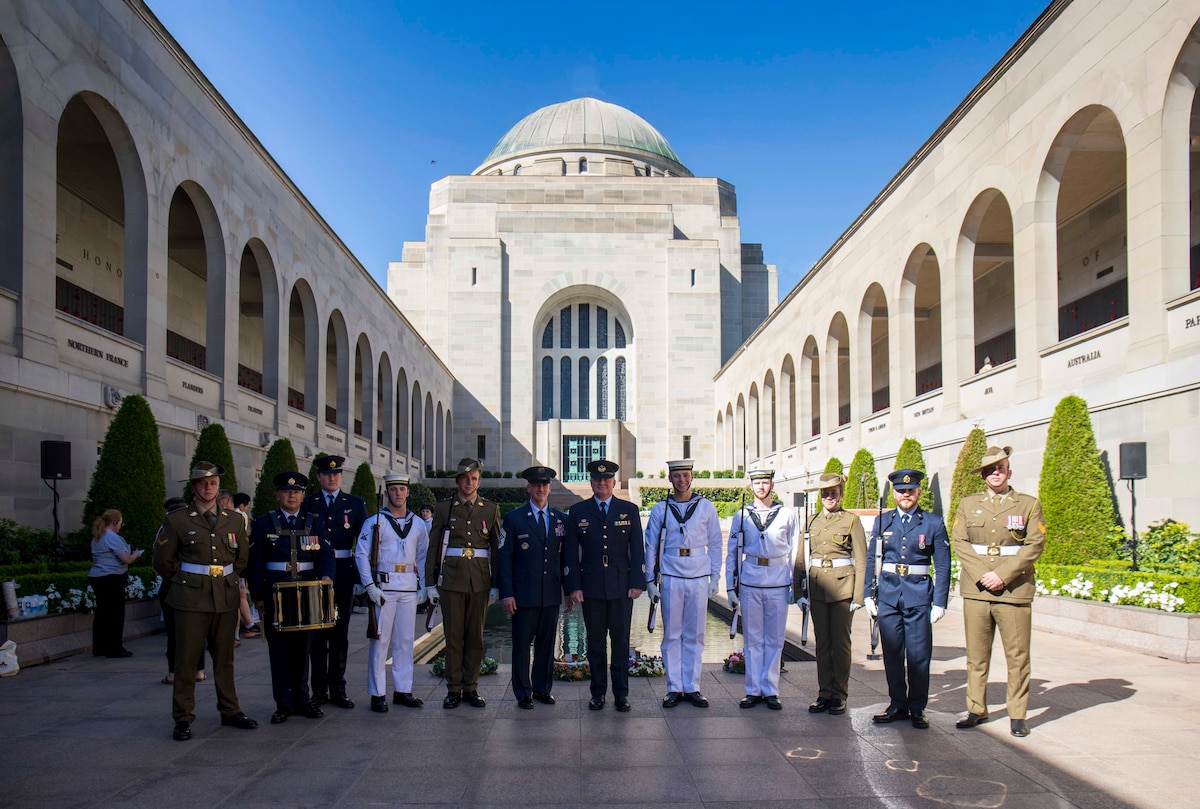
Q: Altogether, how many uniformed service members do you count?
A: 12